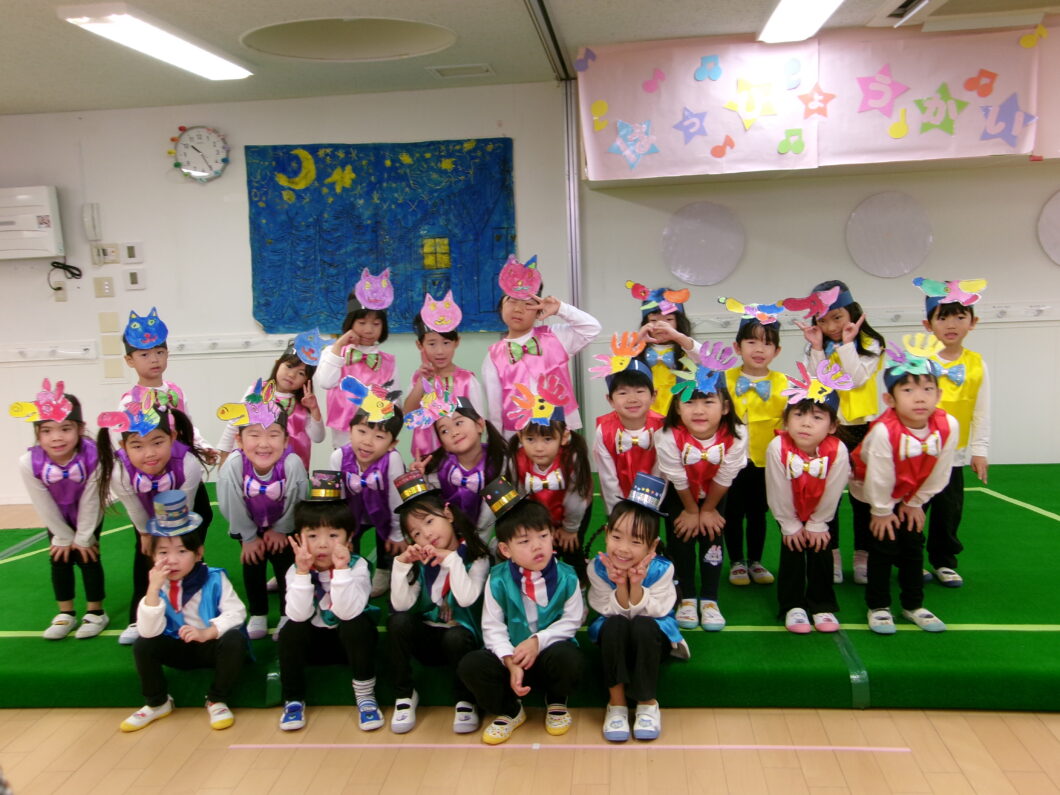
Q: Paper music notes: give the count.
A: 10